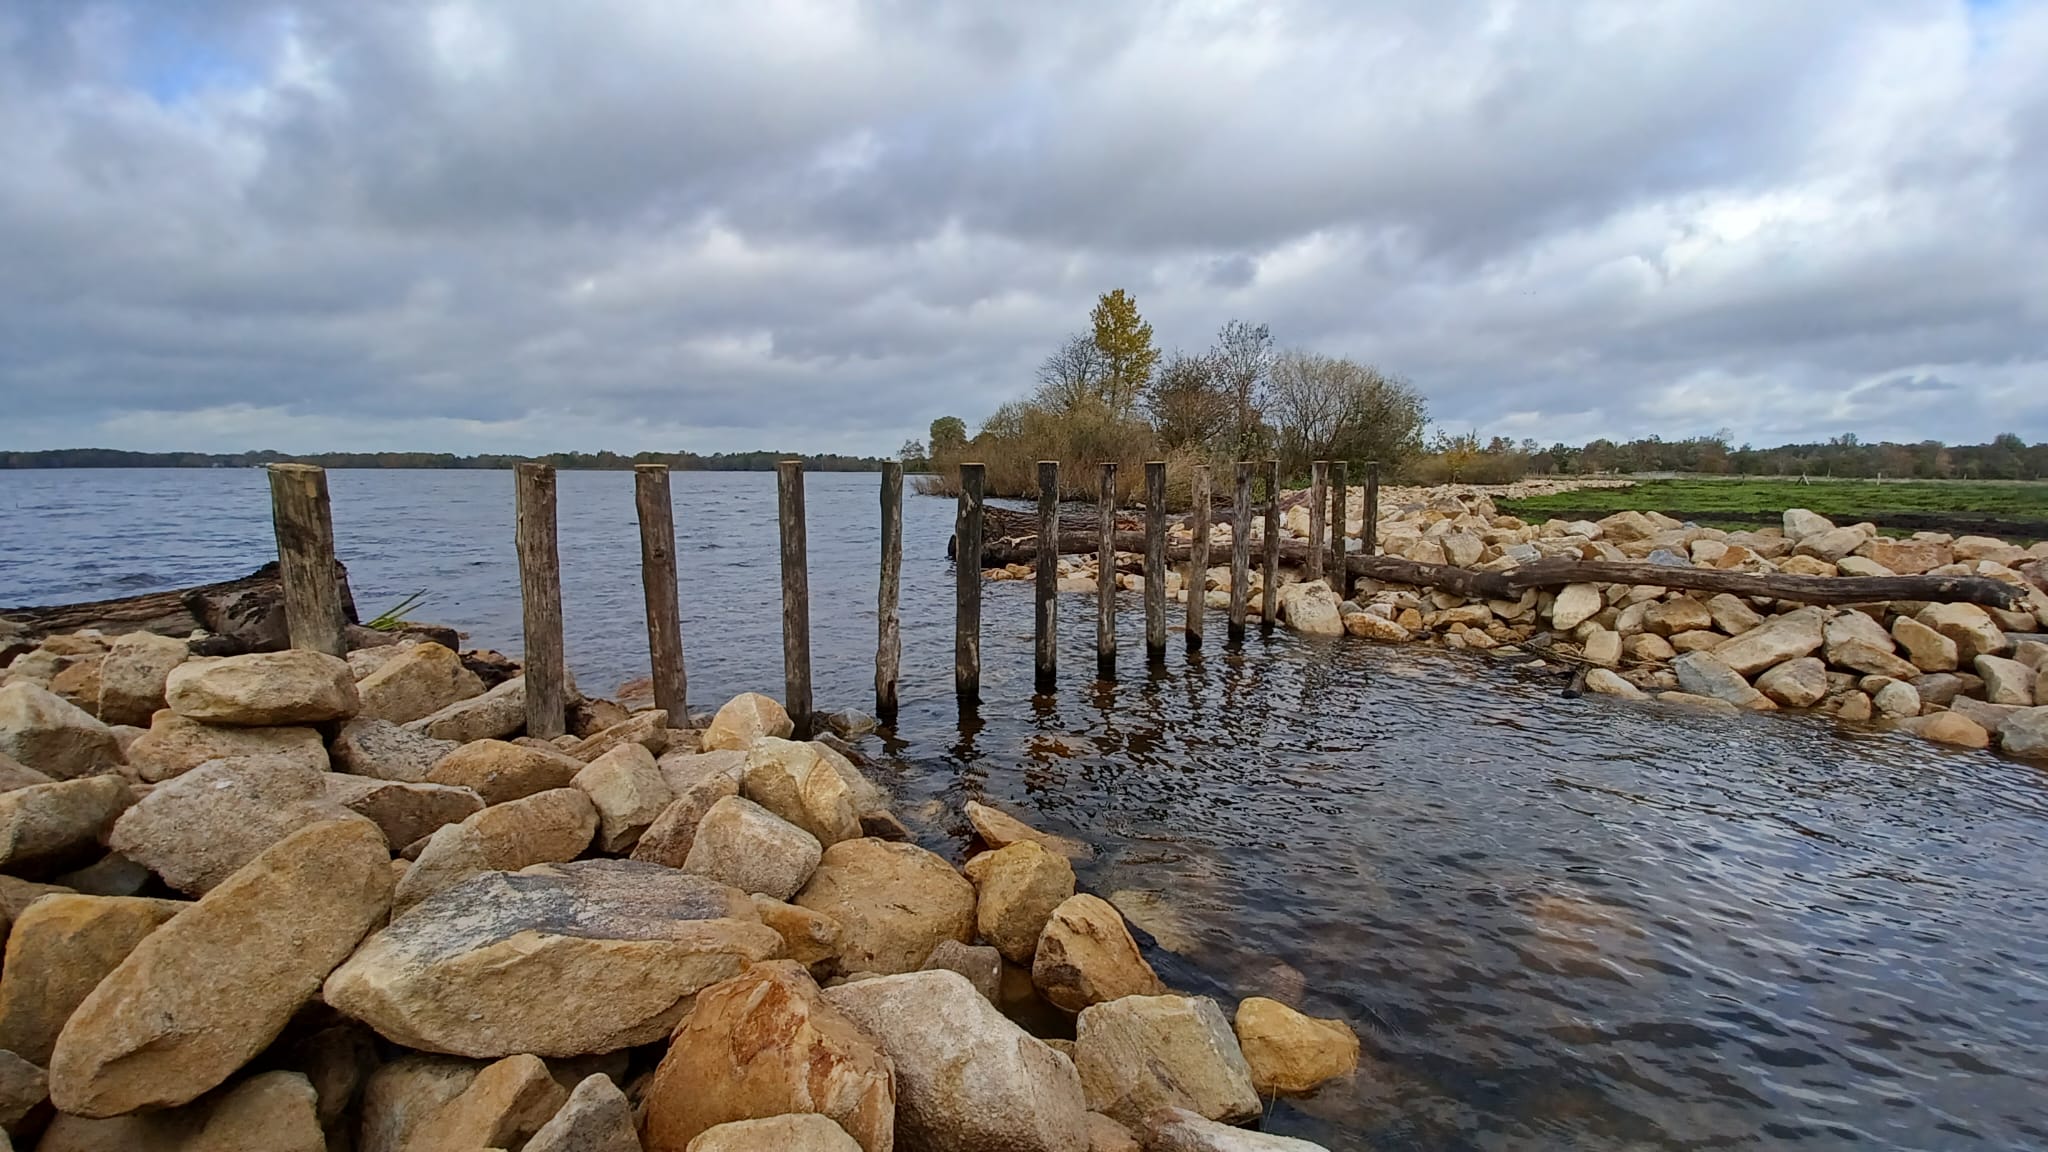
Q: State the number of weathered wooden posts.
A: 15